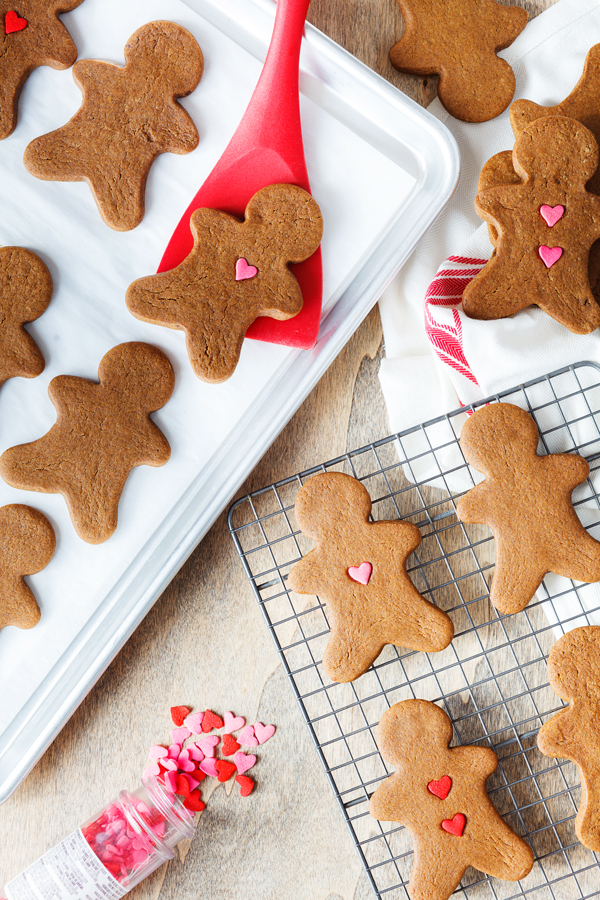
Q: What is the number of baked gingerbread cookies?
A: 14